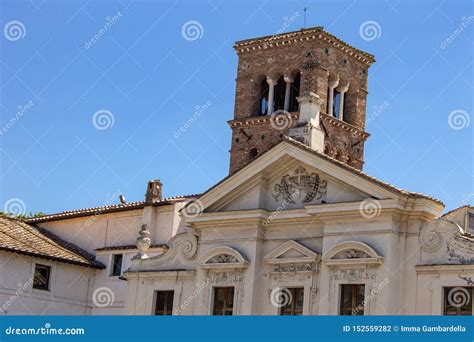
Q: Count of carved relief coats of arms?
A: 1